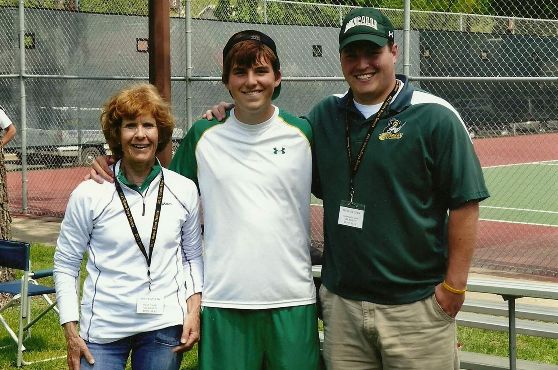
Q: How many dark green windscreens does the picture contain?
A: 1